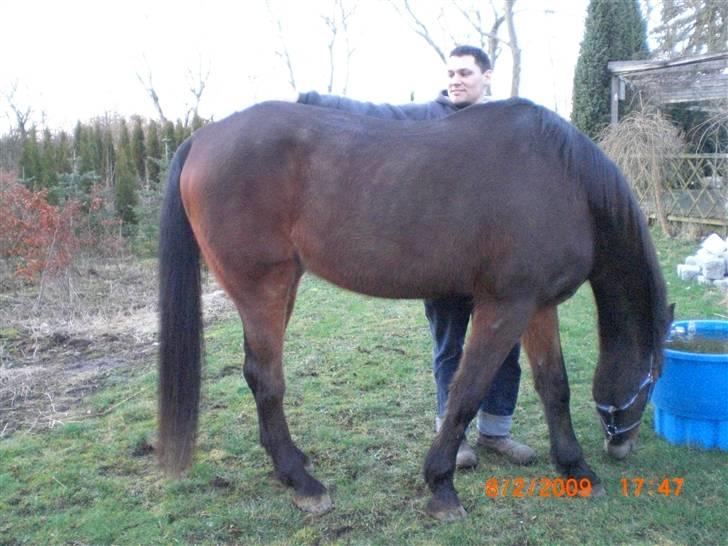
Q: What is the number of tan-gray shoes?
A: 2